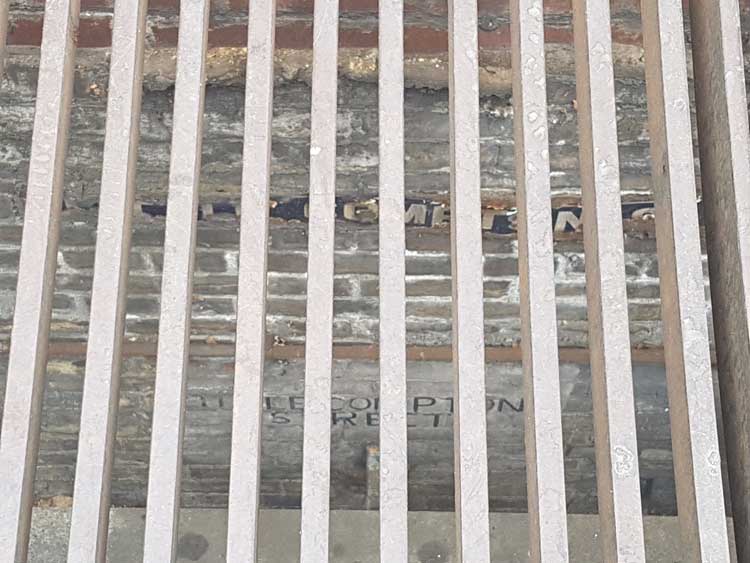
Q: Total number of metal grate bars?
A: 11